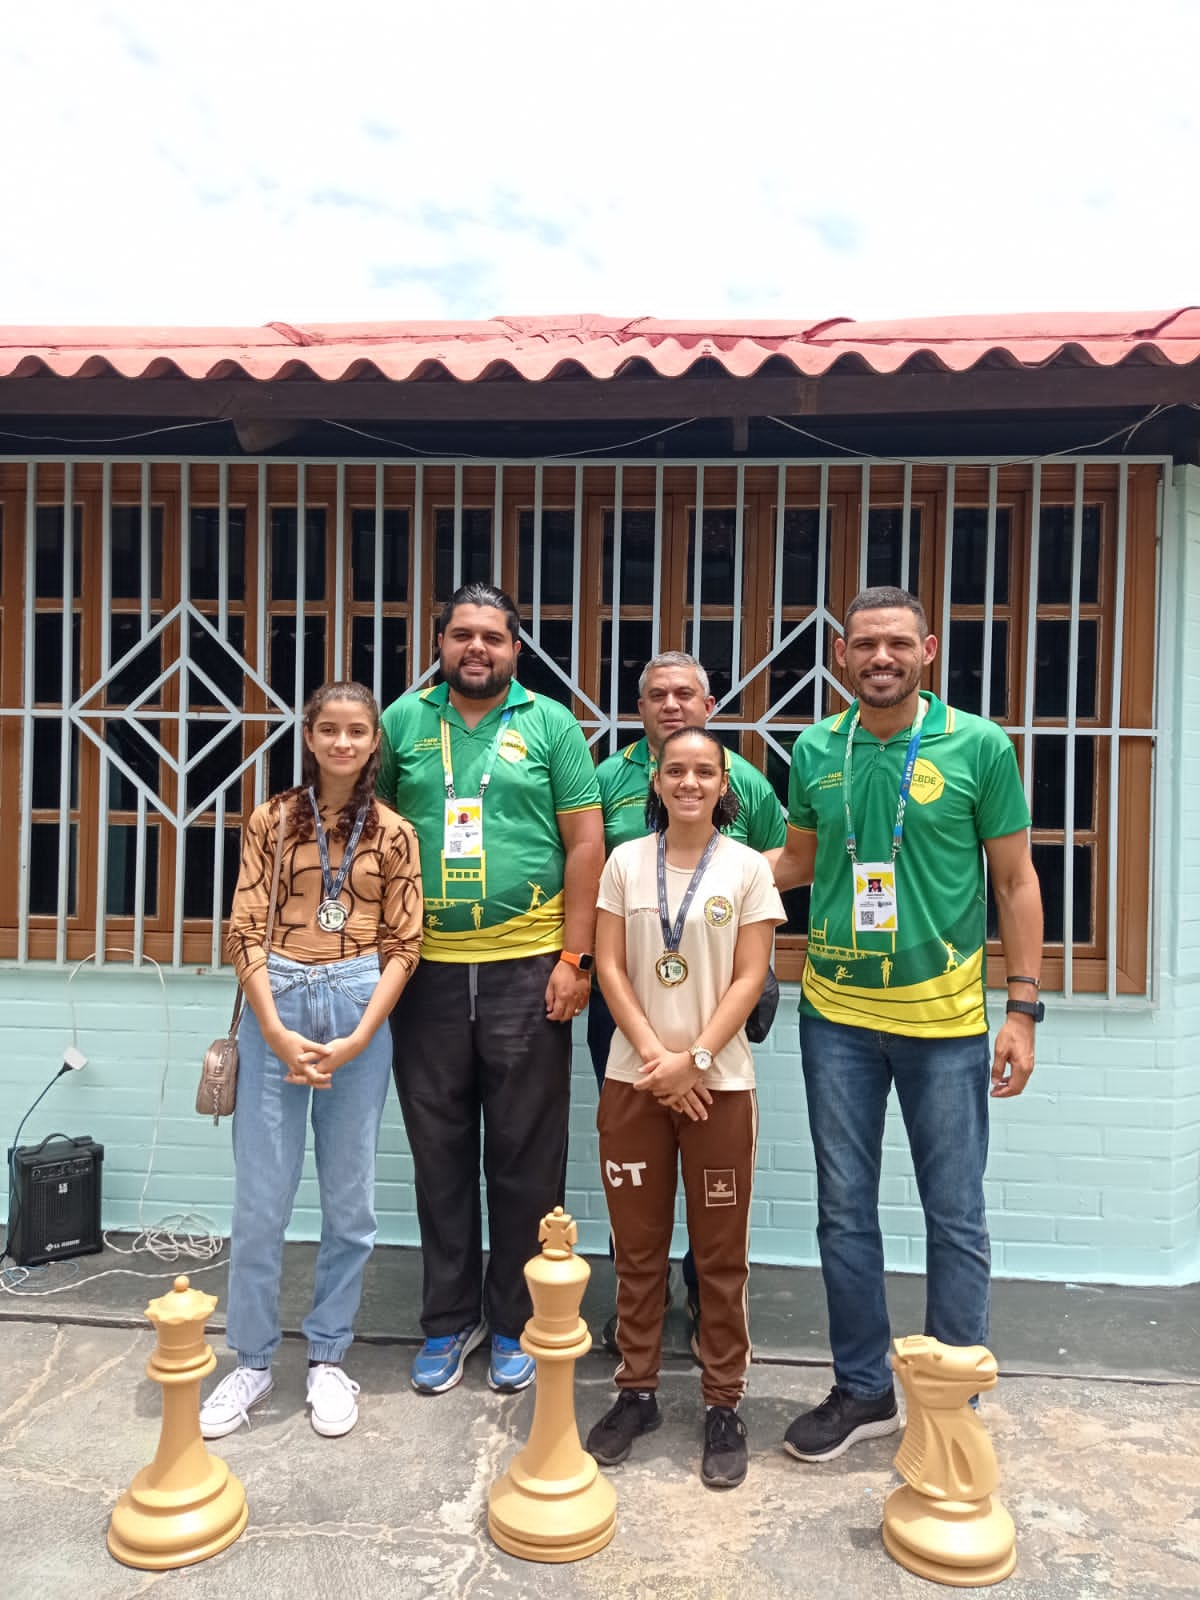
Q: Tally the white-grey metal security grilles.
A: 1